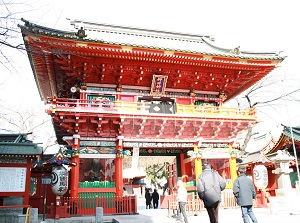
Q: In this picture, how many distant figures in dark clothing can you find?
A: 2